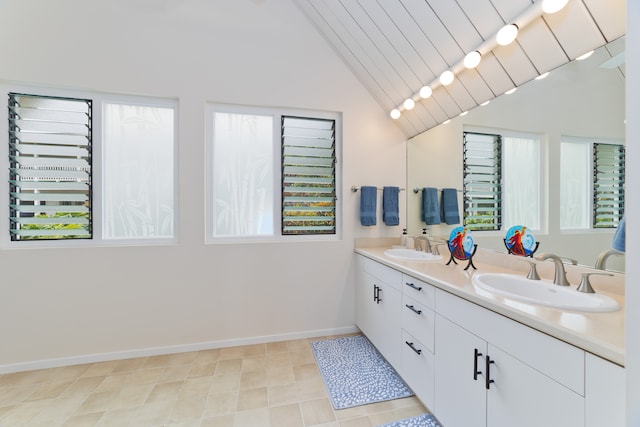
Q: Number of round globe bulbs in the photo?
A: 7